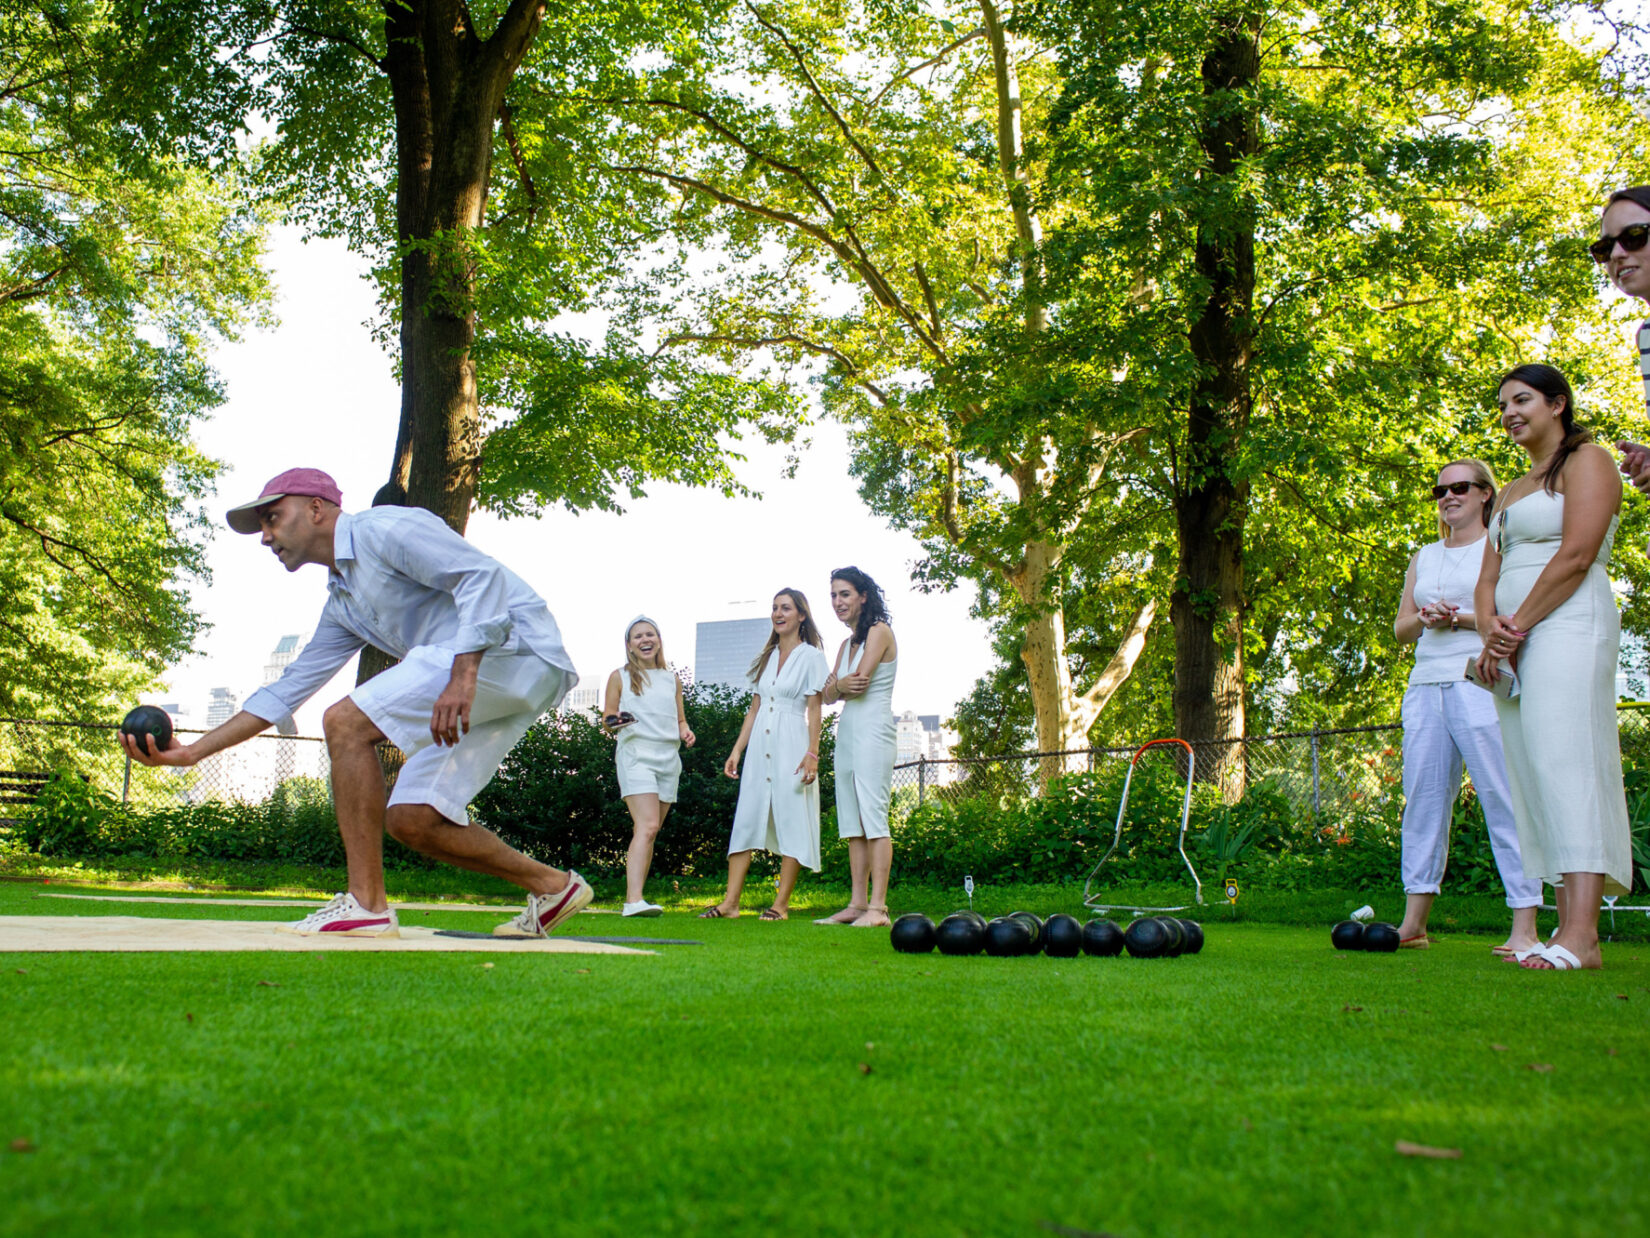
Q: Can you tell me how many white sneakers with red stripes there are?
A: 2